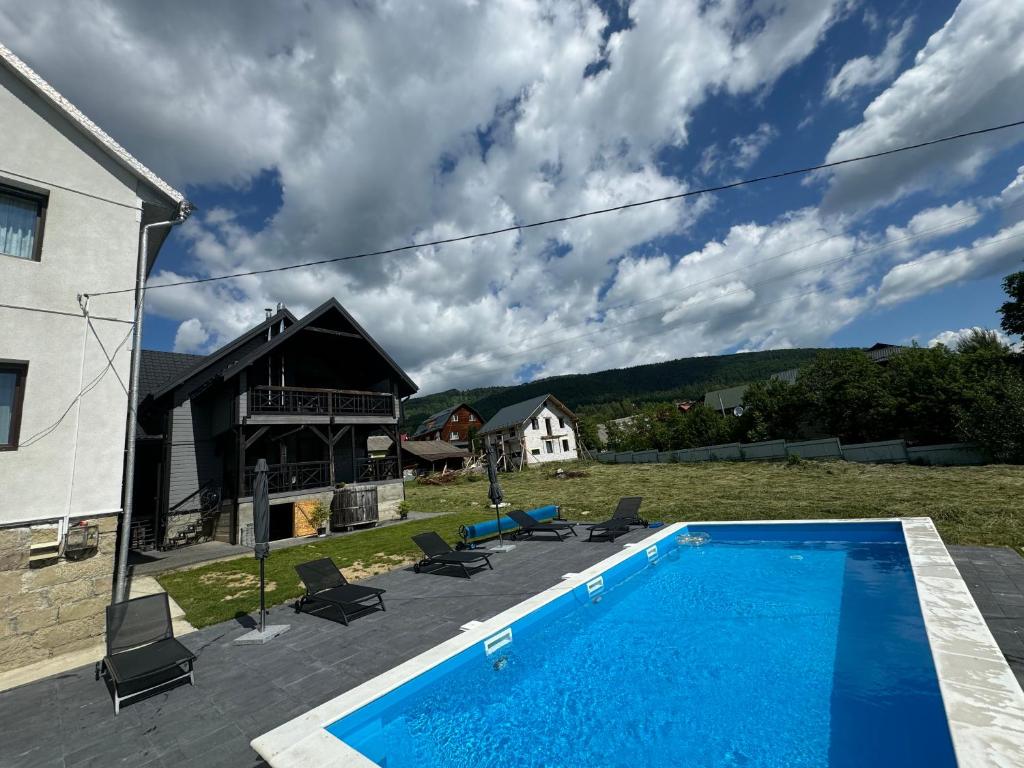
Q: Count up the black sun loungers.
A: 5